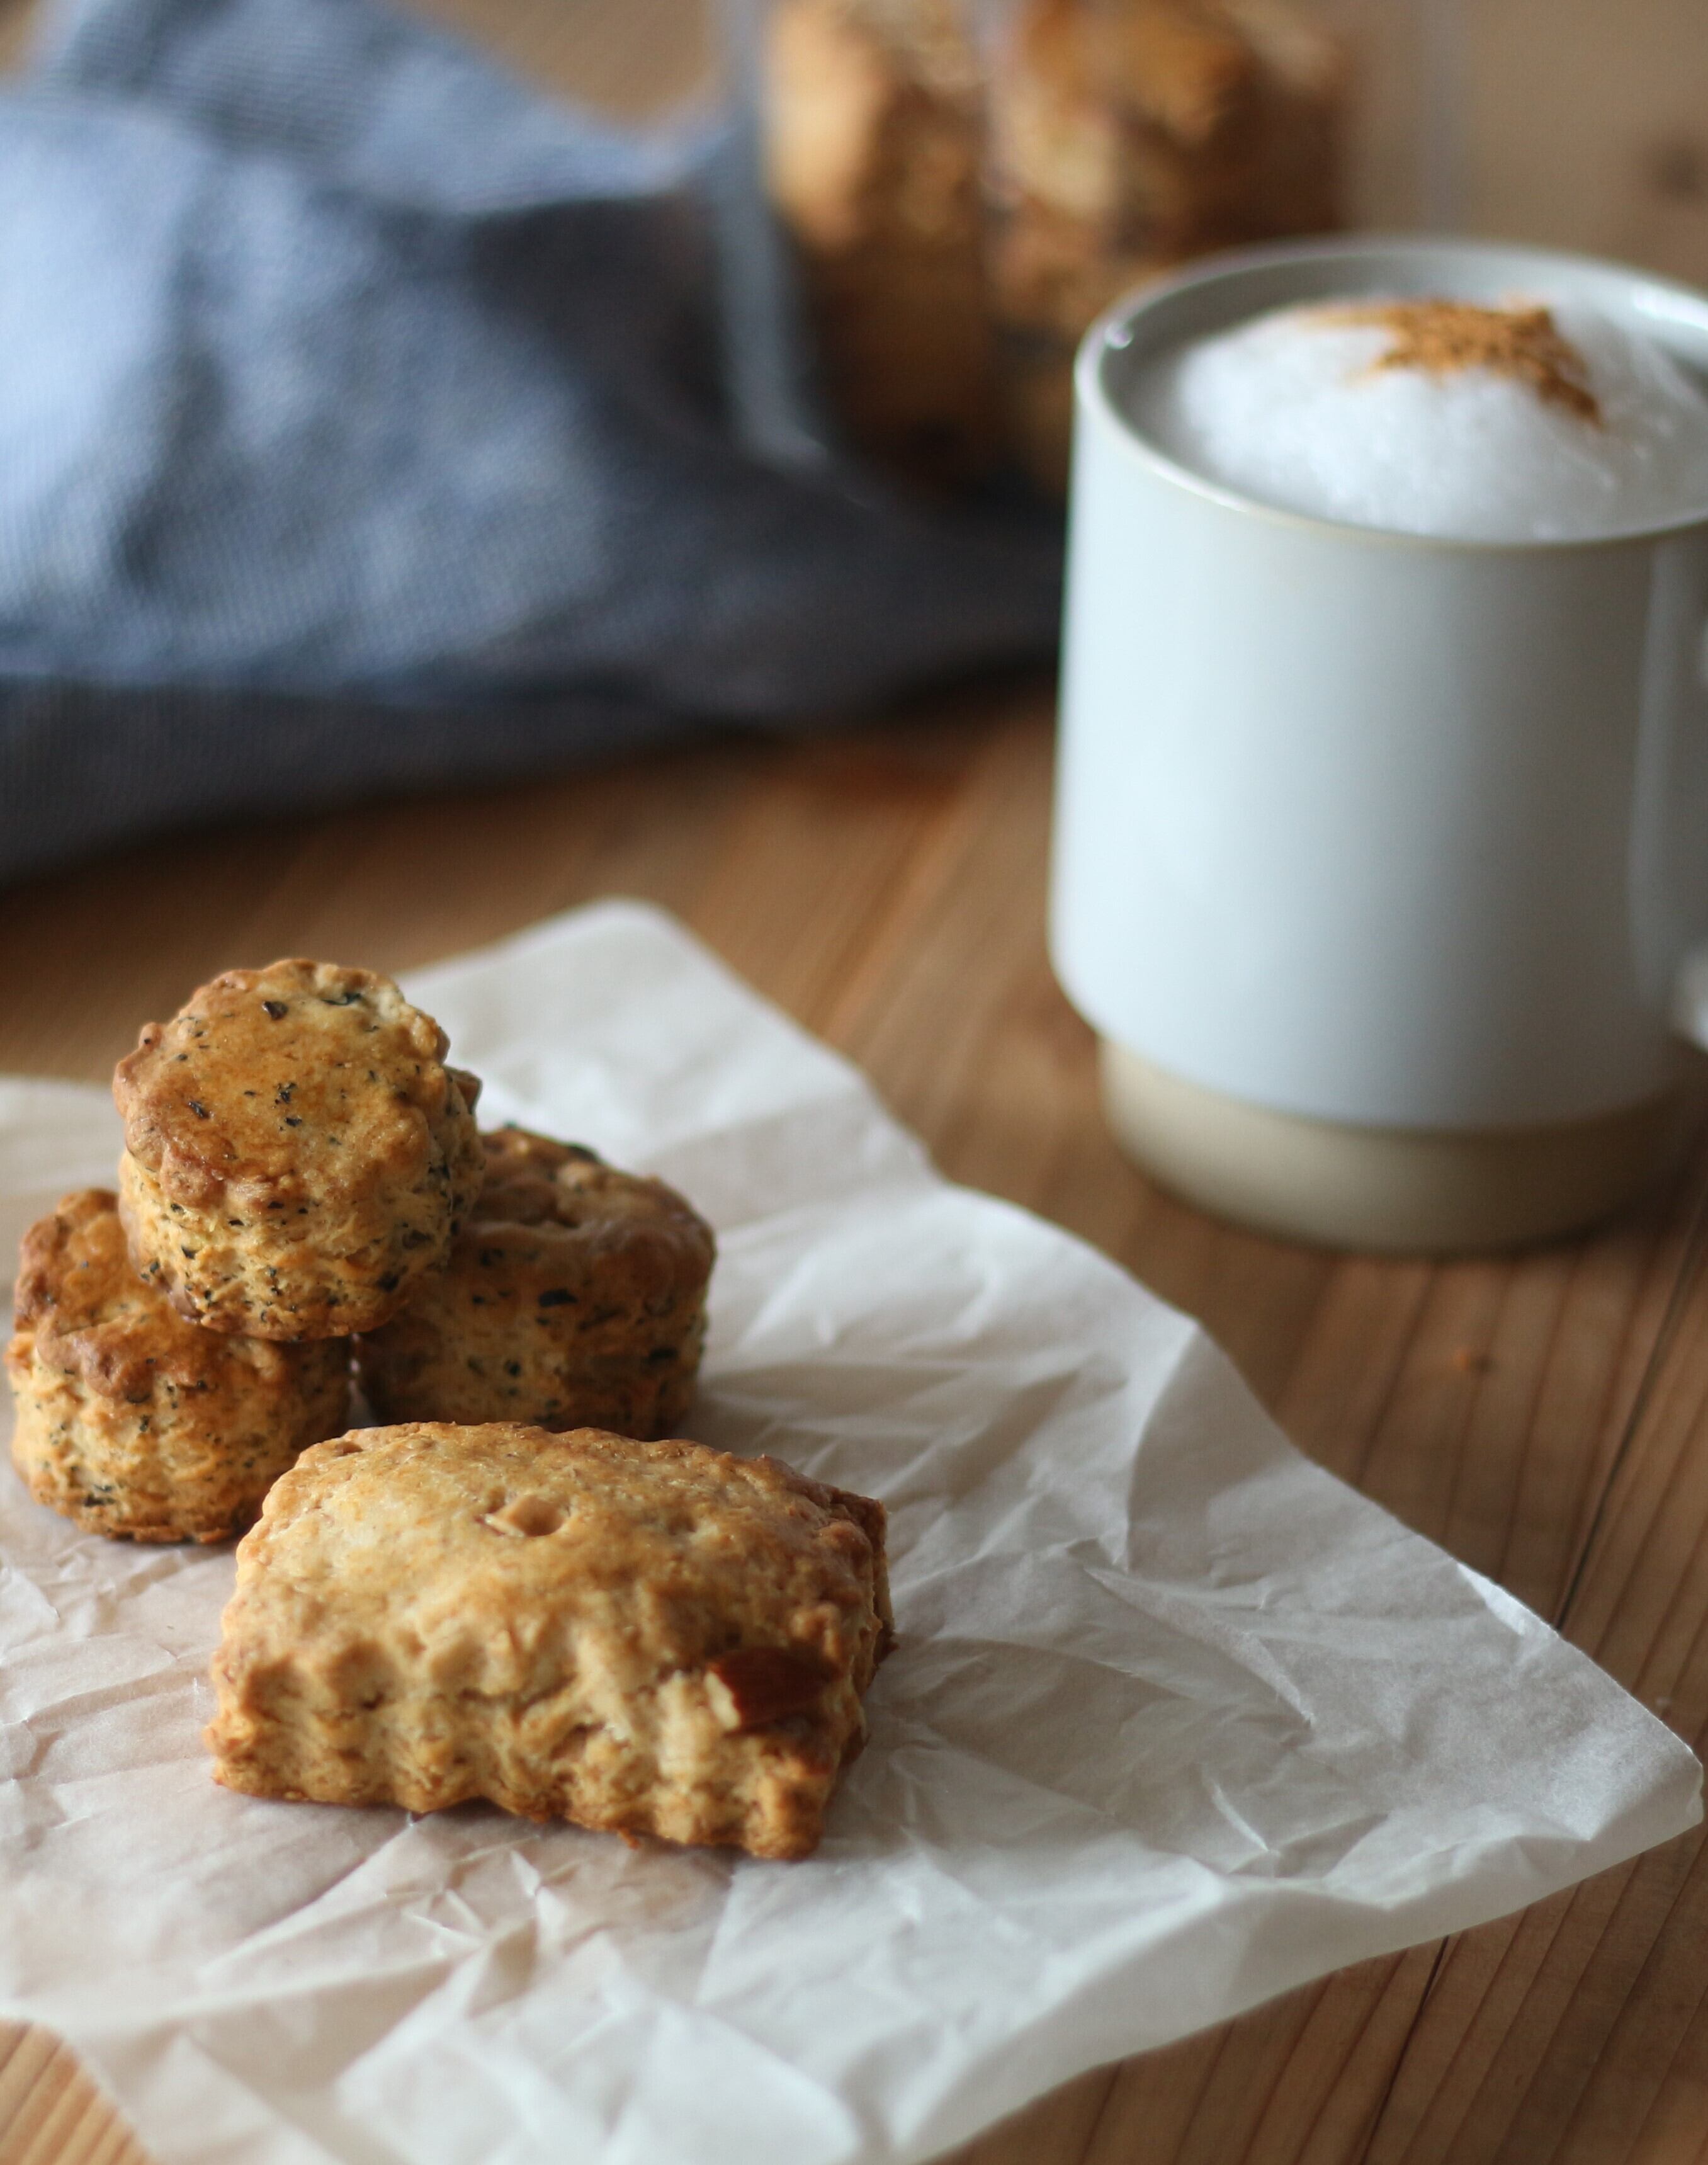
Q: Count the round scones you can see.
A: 3